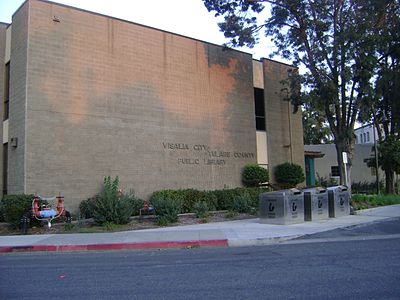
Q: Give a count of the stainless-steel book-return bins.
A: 3